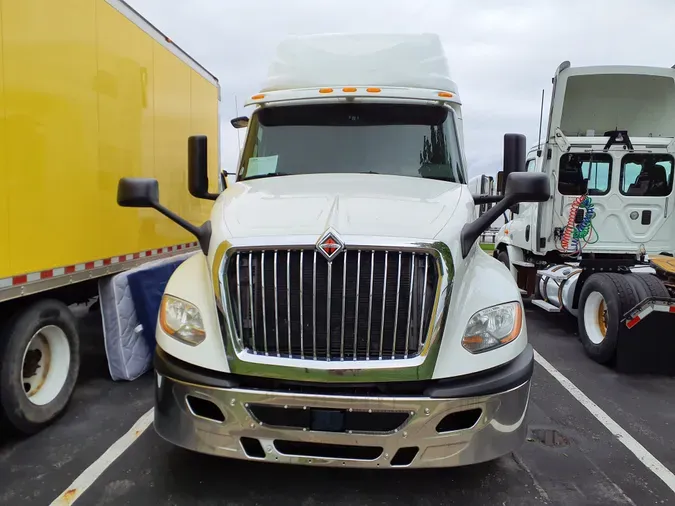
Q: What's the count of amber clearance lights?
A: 5